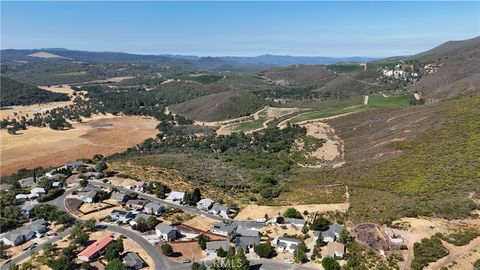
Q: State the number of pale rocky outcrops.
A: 1